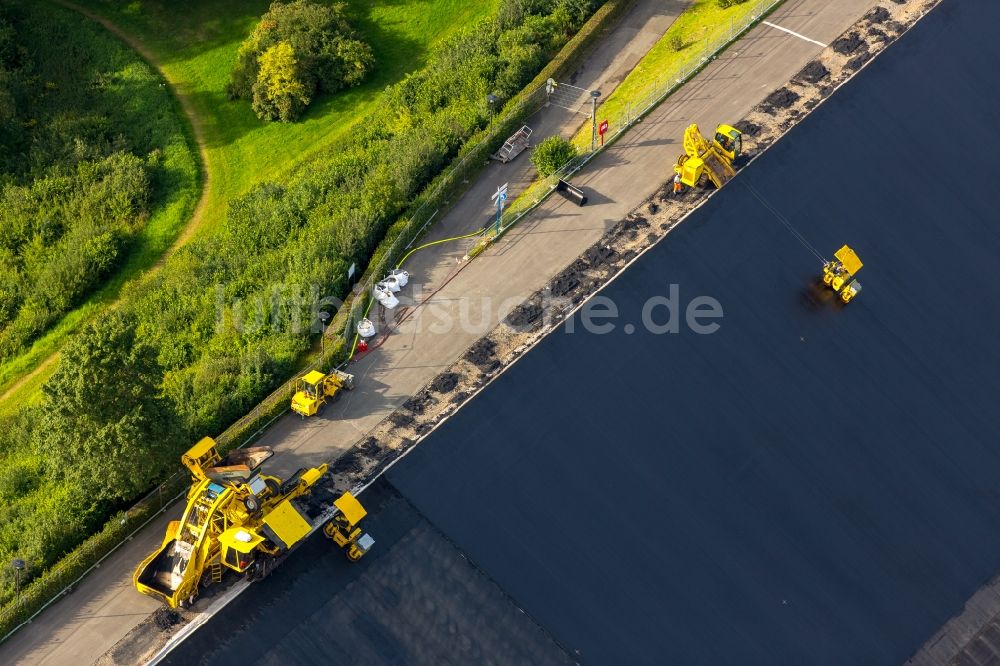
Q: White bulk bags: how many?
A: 5